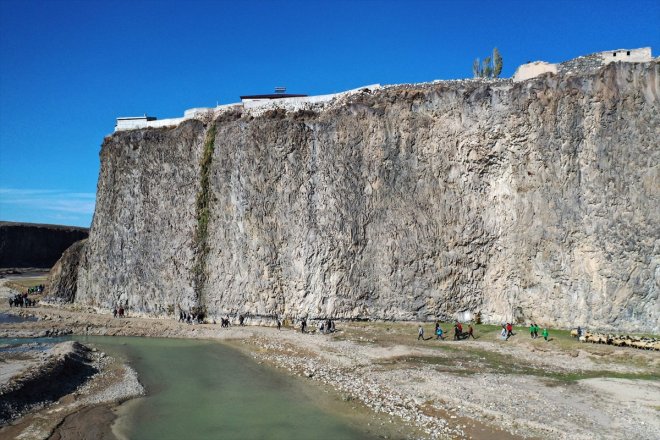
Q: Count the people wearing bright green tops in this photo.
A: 3